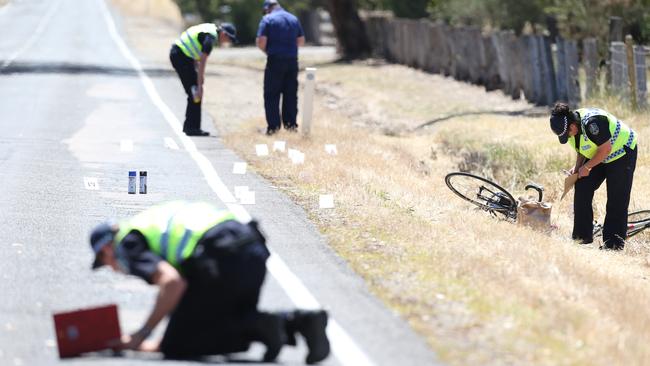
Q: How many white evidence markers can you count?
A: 12